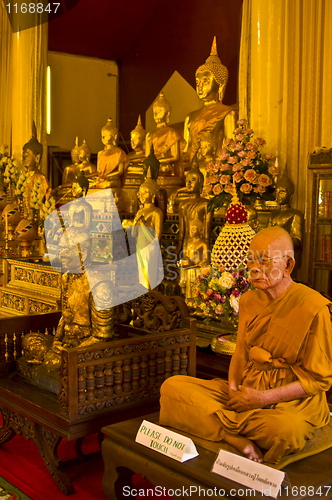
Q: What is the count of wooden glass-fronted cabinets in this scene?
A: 1